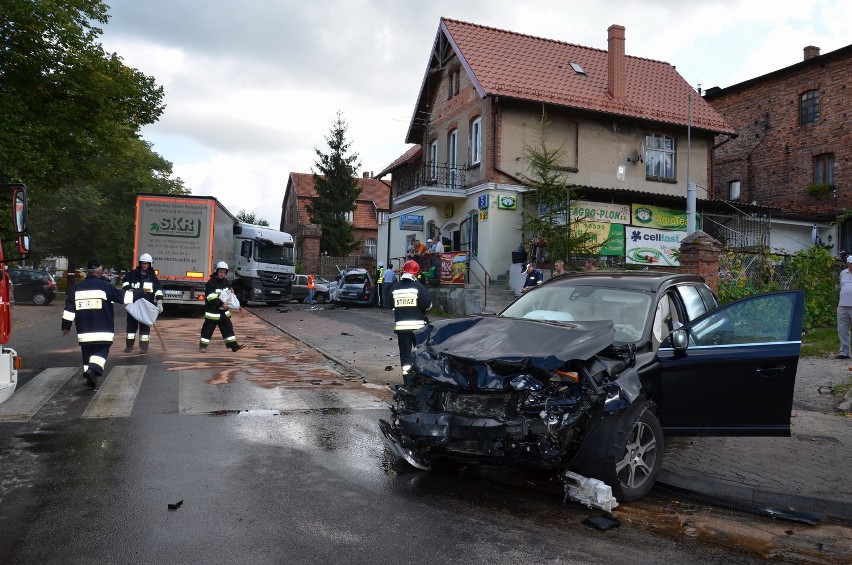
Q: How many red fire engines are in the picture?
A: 1